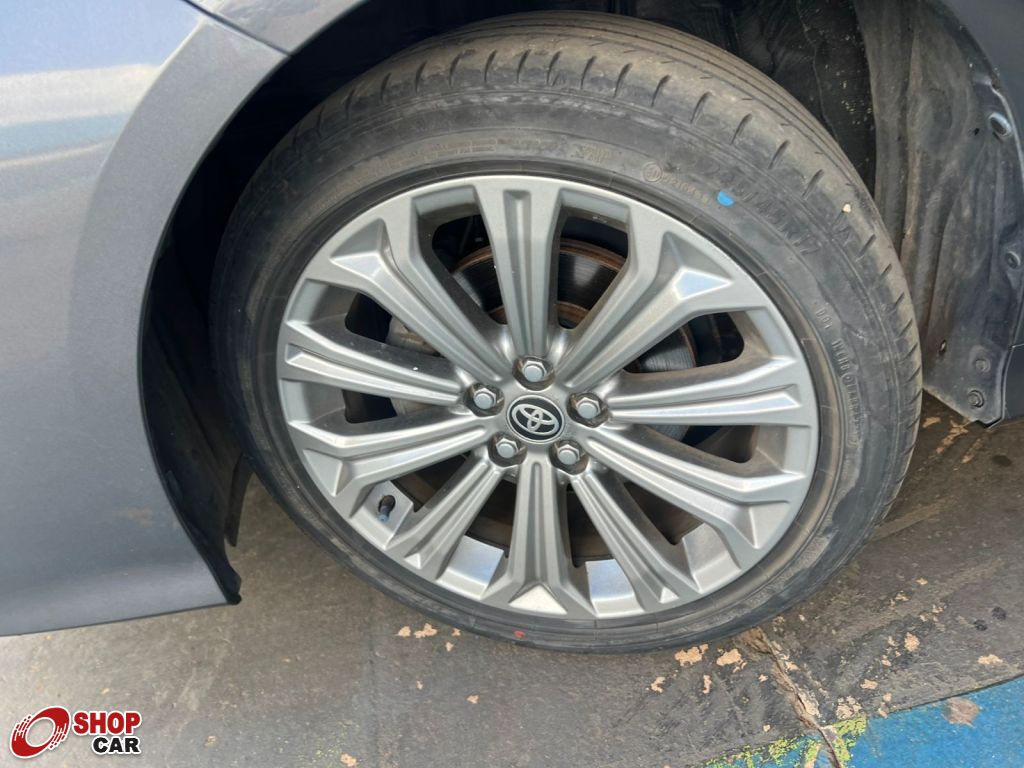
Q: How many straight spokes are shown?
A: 5